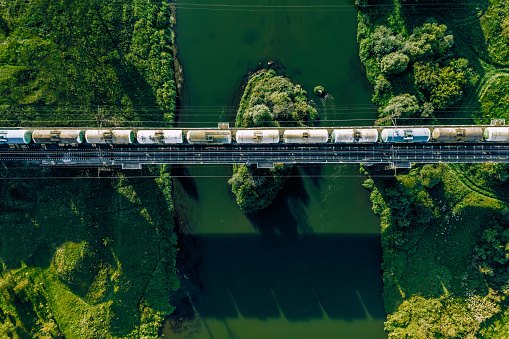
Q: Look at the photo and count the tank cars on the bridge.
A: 11